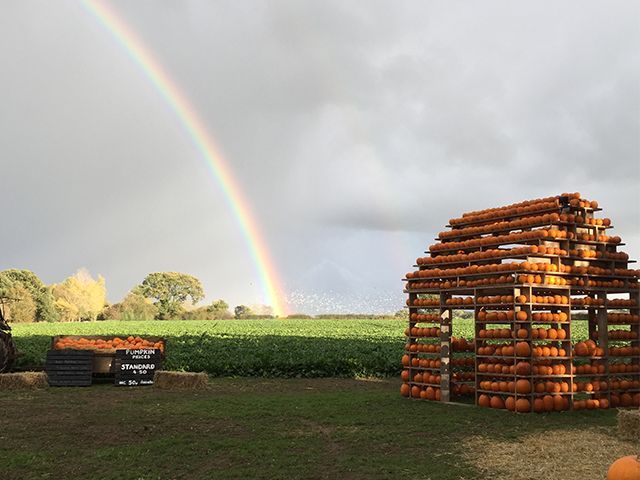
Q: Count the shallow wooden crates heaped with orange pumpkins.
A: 1